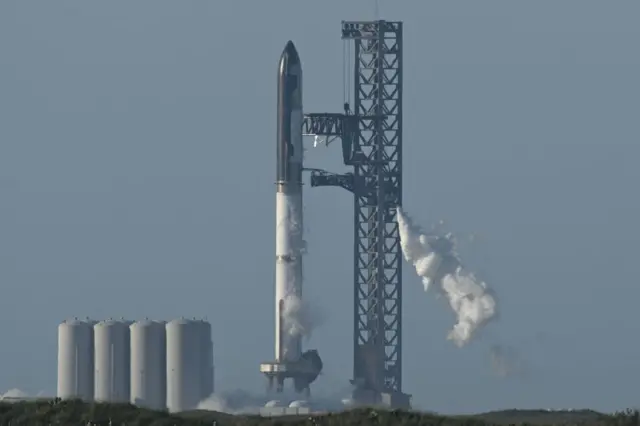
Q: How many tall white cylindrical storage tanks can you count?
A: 4